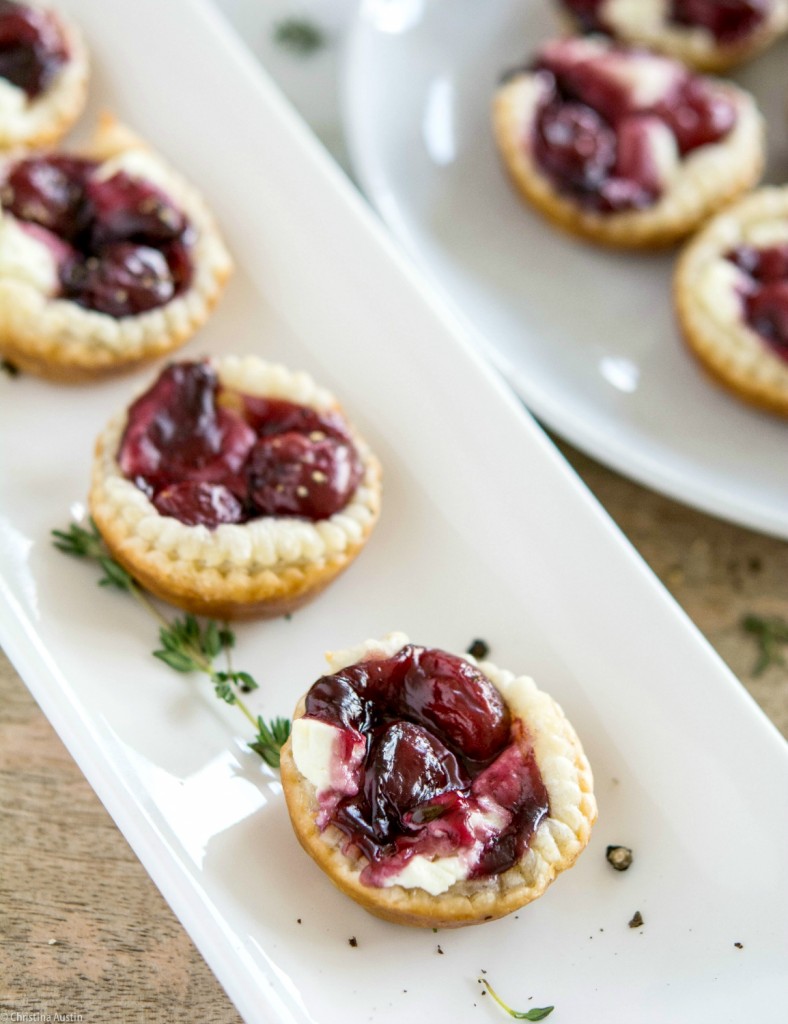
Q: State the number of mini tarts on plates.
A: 7